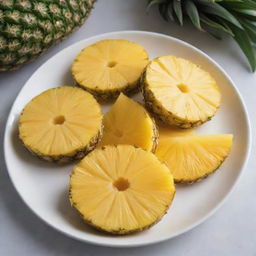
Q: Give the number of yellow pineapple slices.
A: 6